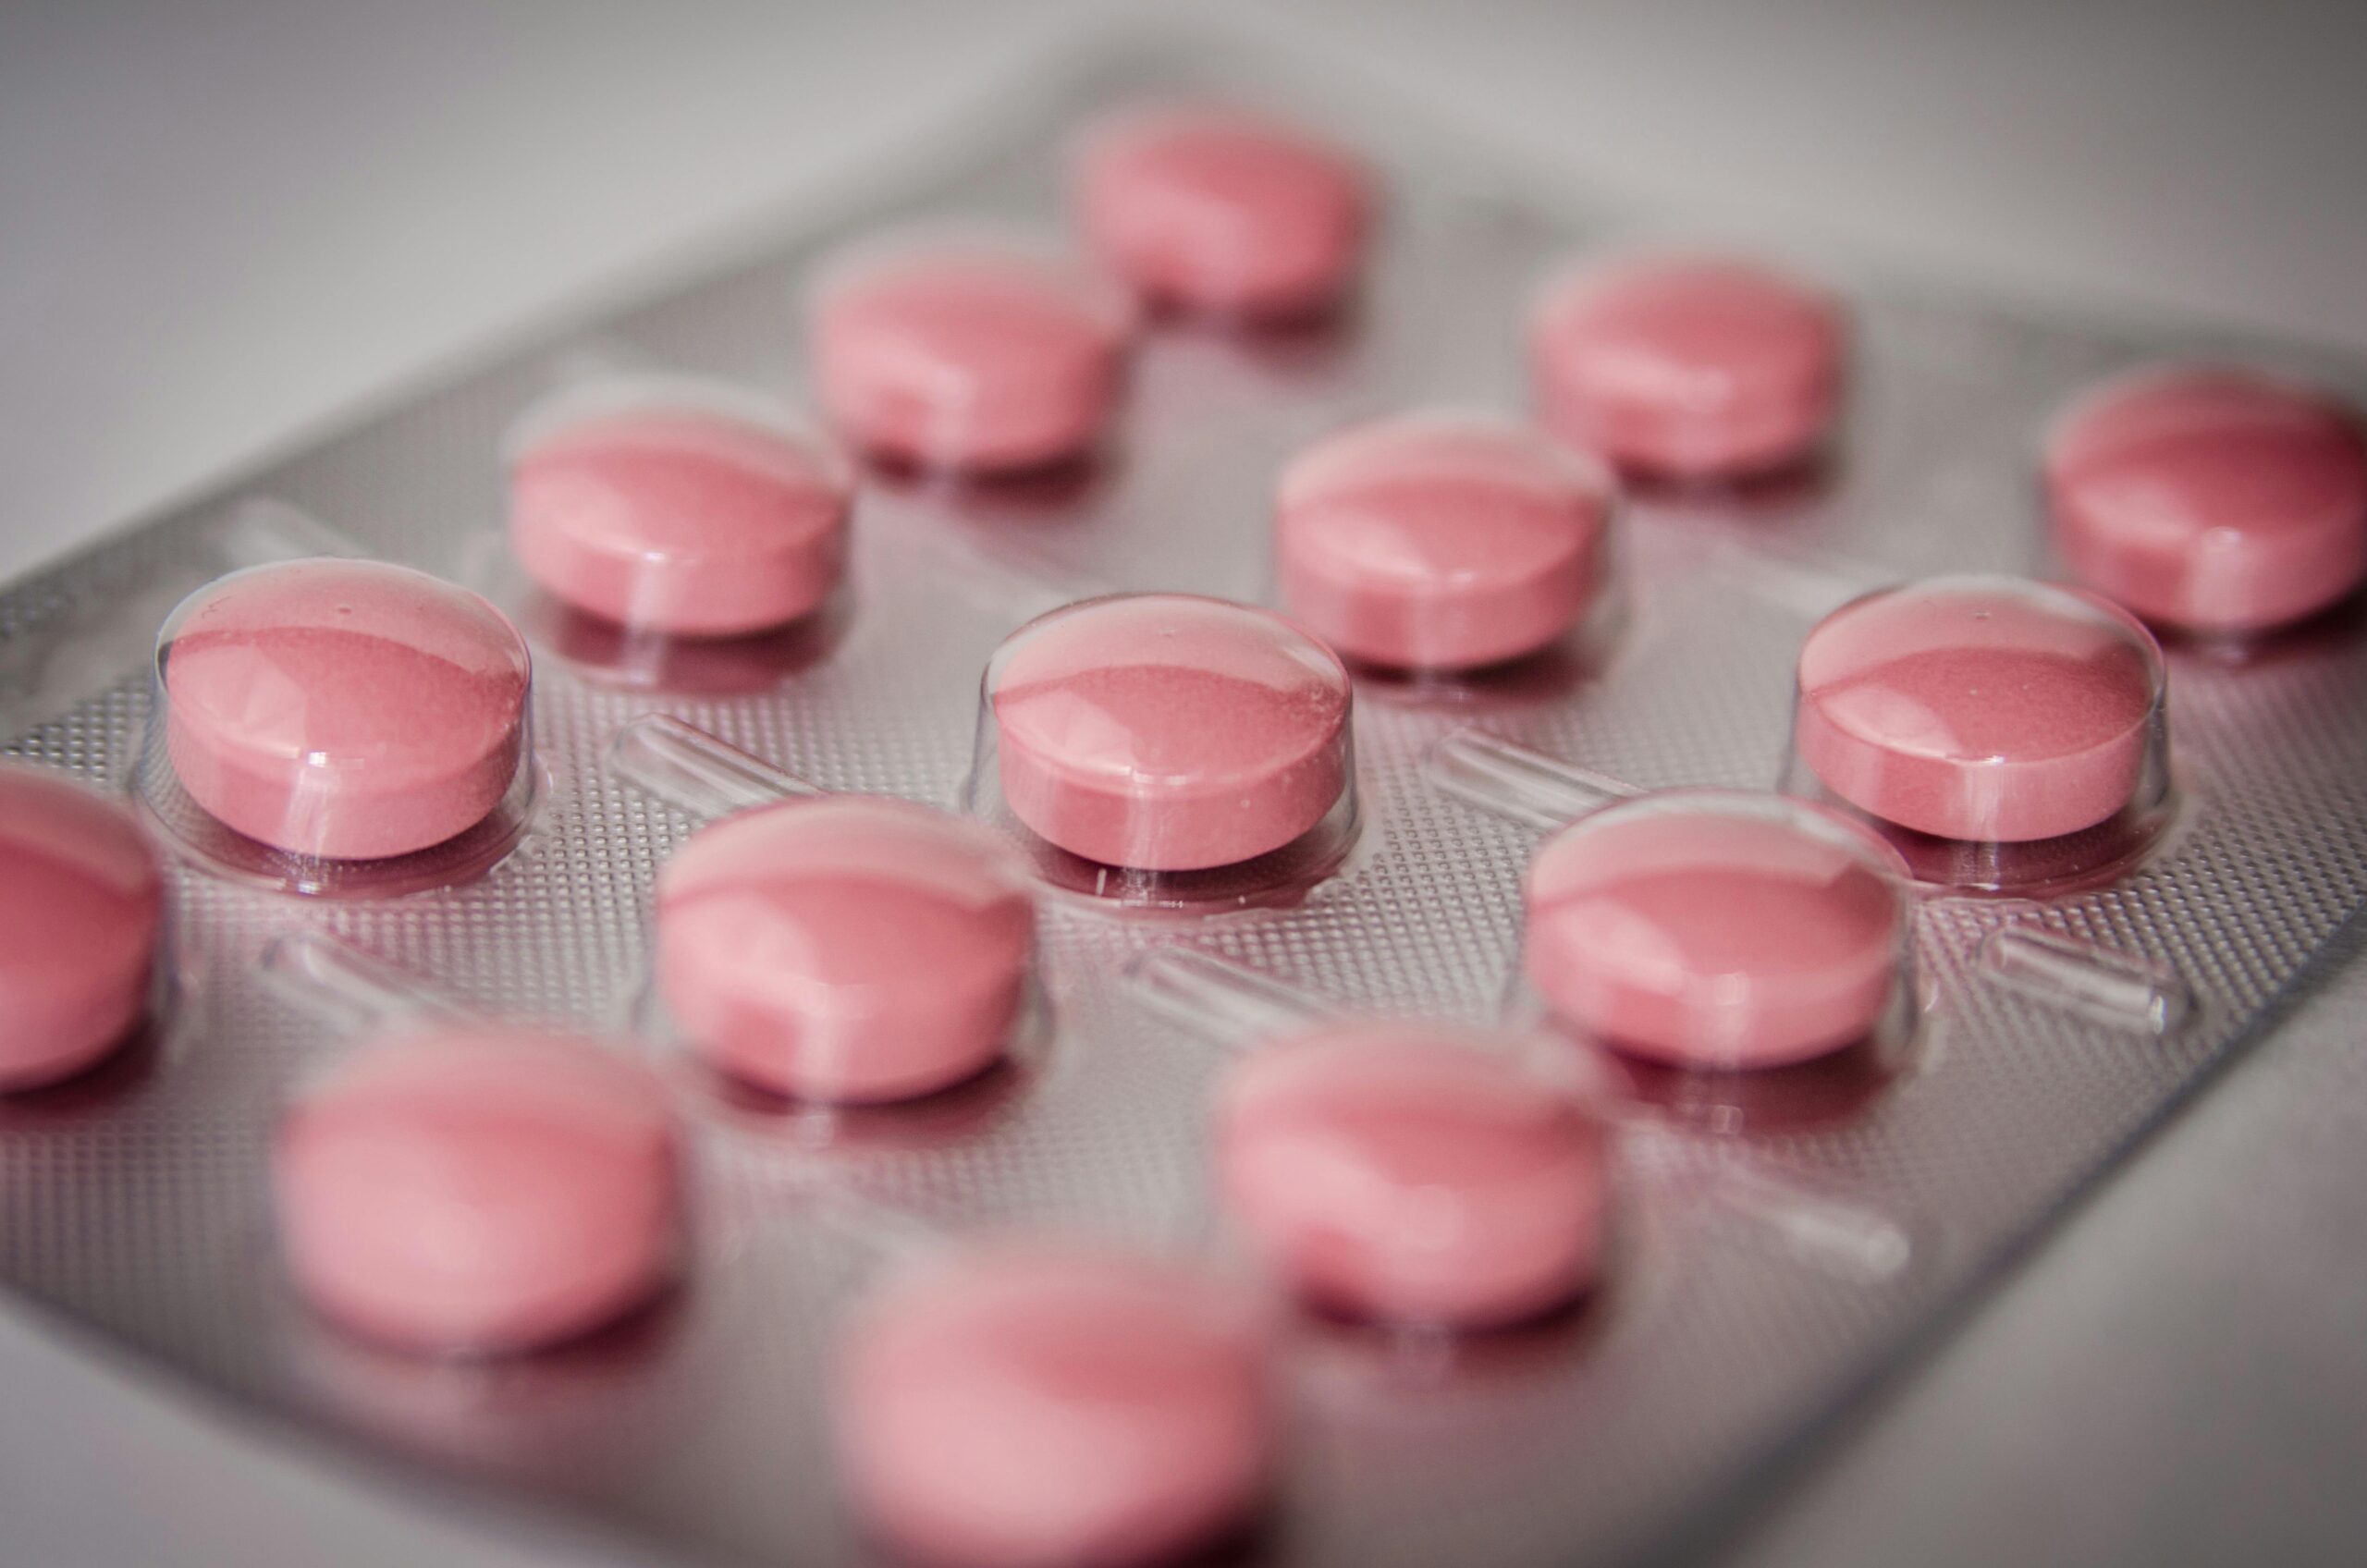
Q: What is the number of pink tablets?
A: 15